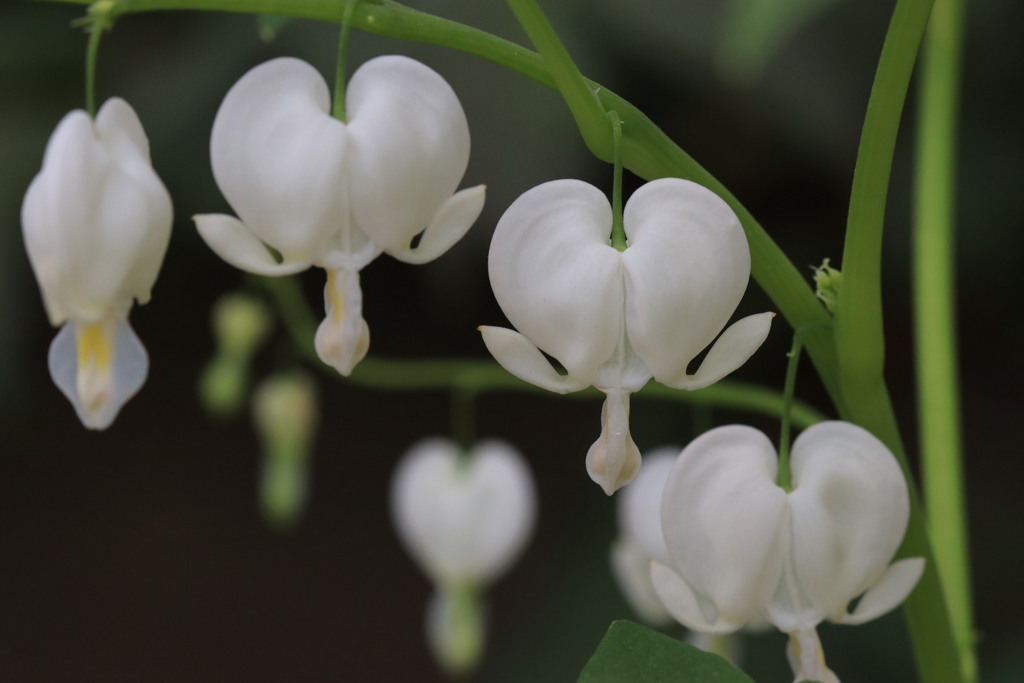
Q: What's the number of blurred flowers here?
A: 4